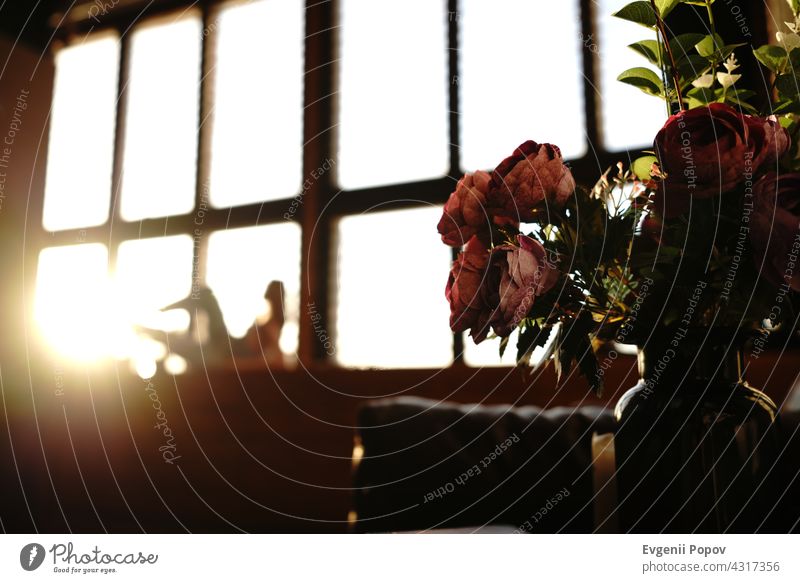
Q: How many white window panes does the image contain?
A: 12